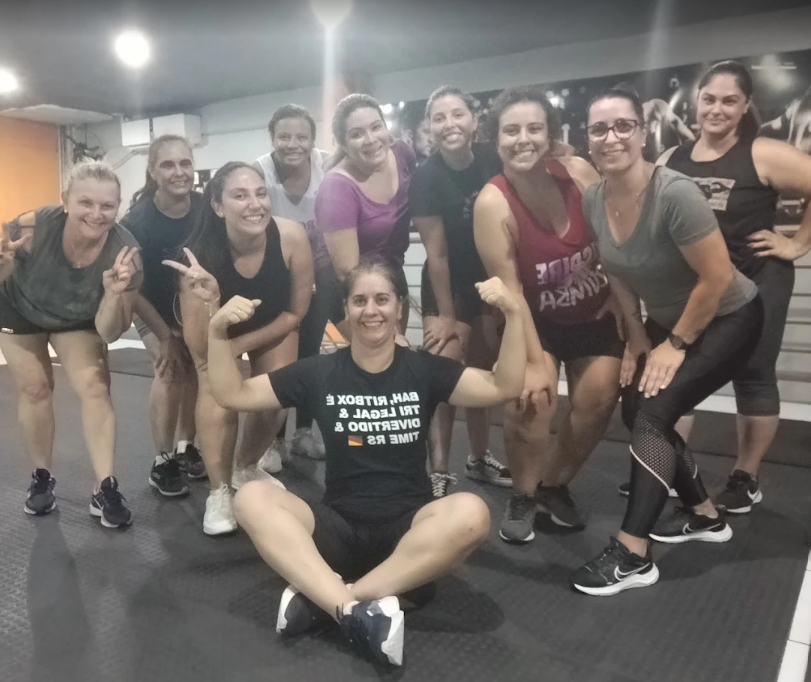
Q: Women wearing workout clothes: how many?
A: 10